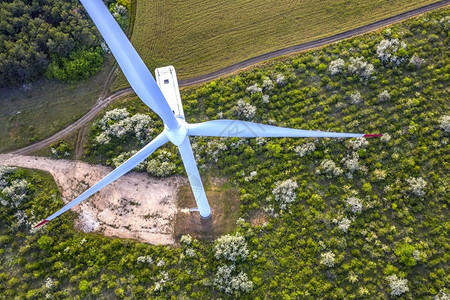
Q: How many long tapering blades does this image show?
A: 3